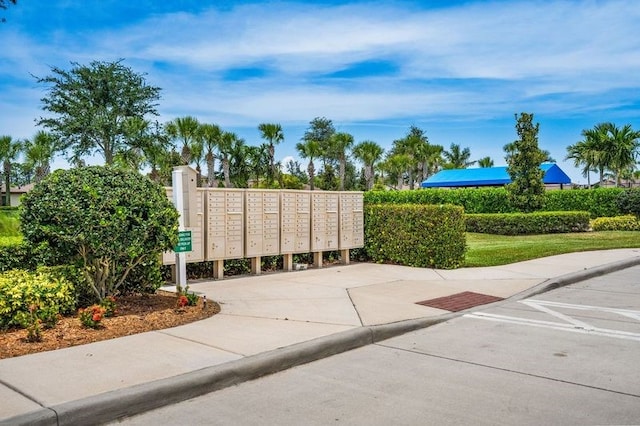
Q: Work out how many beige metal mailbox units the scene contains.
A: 6